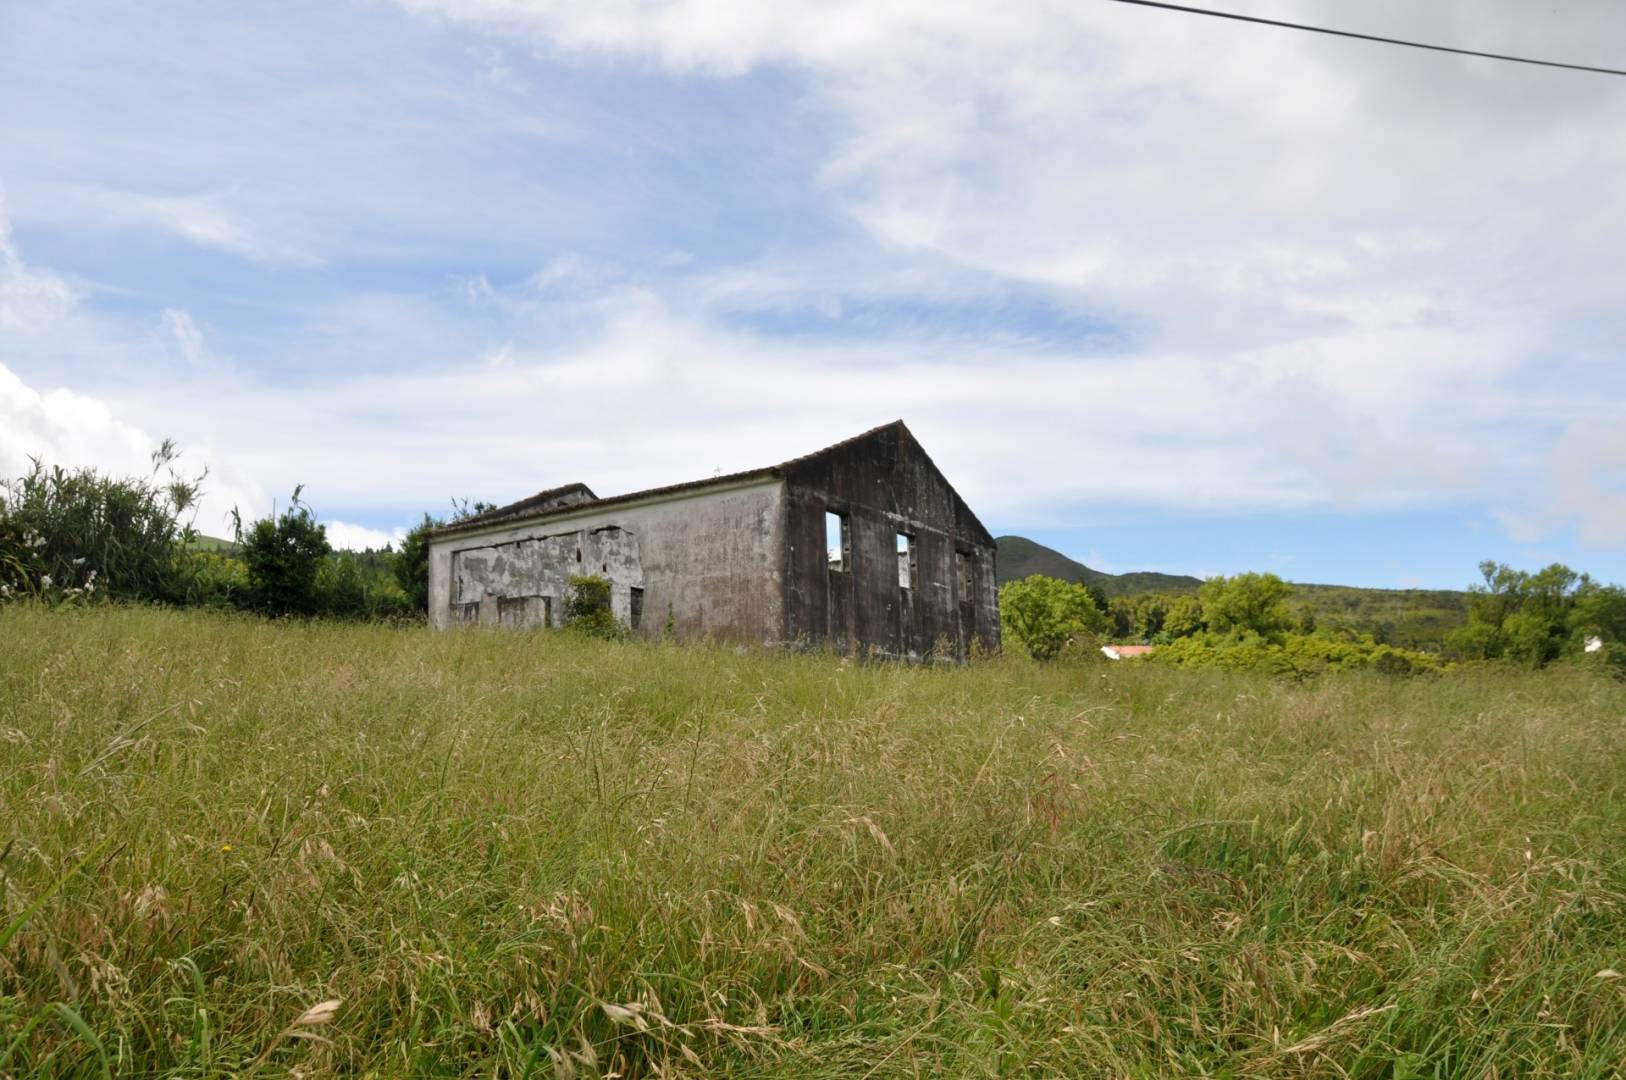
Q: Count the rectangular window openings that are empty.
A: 3